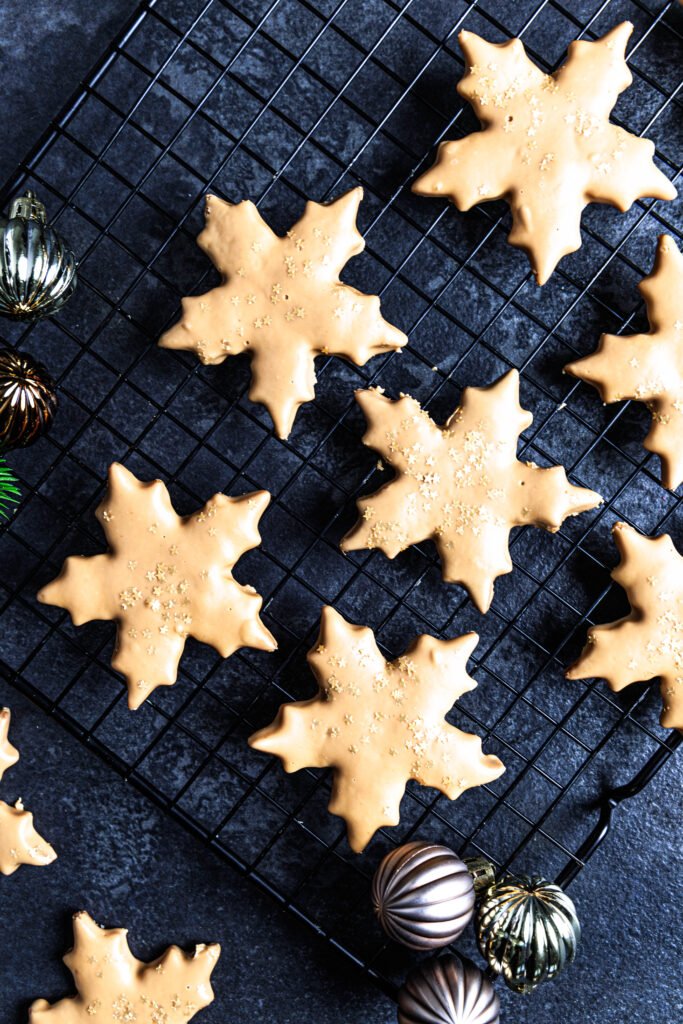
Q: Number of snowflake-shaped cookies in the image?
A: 9